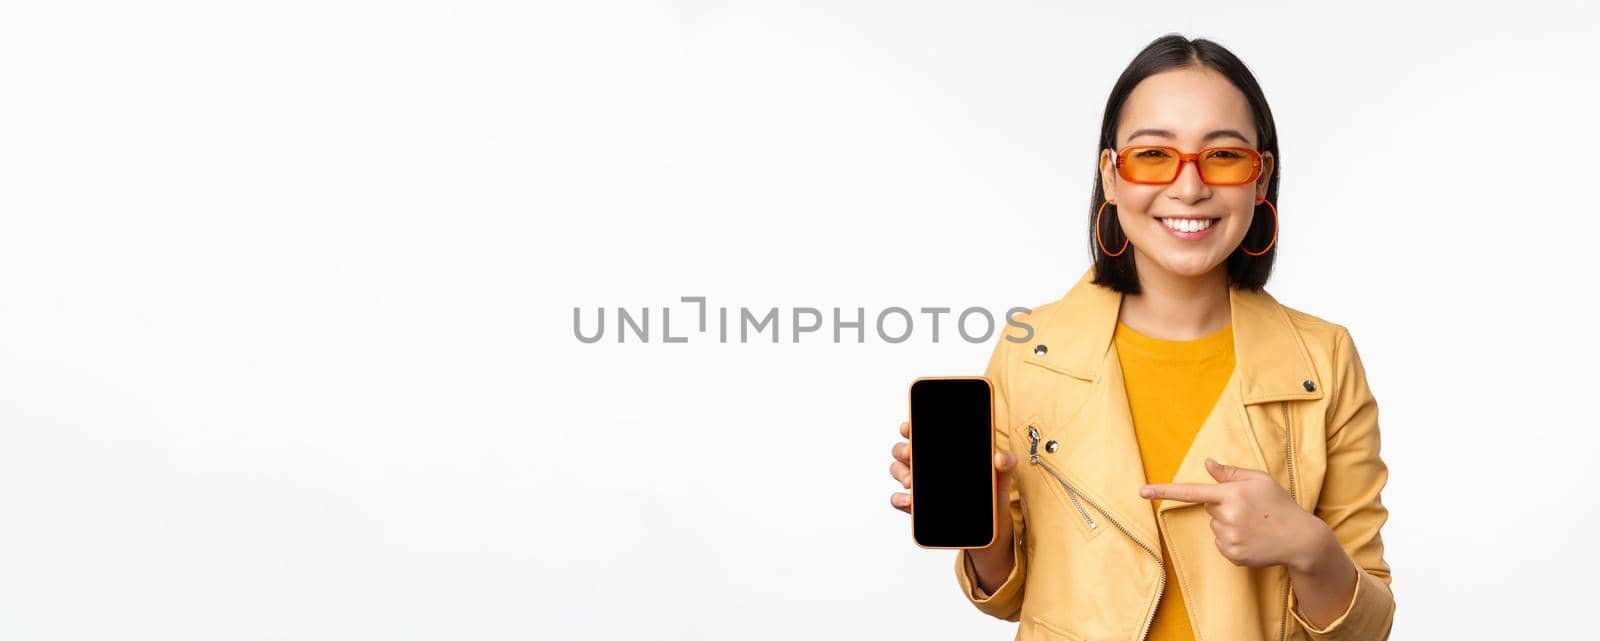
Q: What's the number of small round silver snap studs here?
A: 3